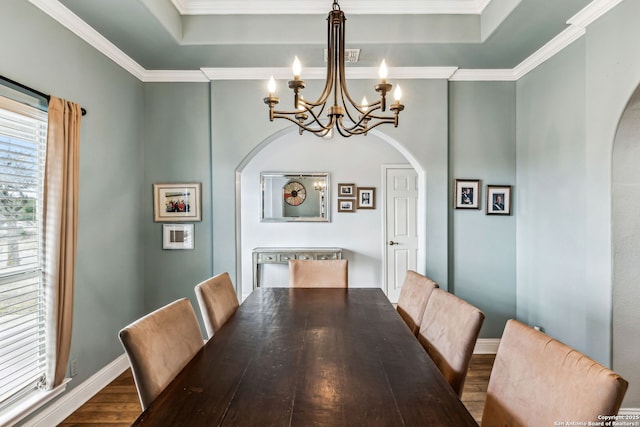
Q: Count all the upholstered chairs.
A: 6